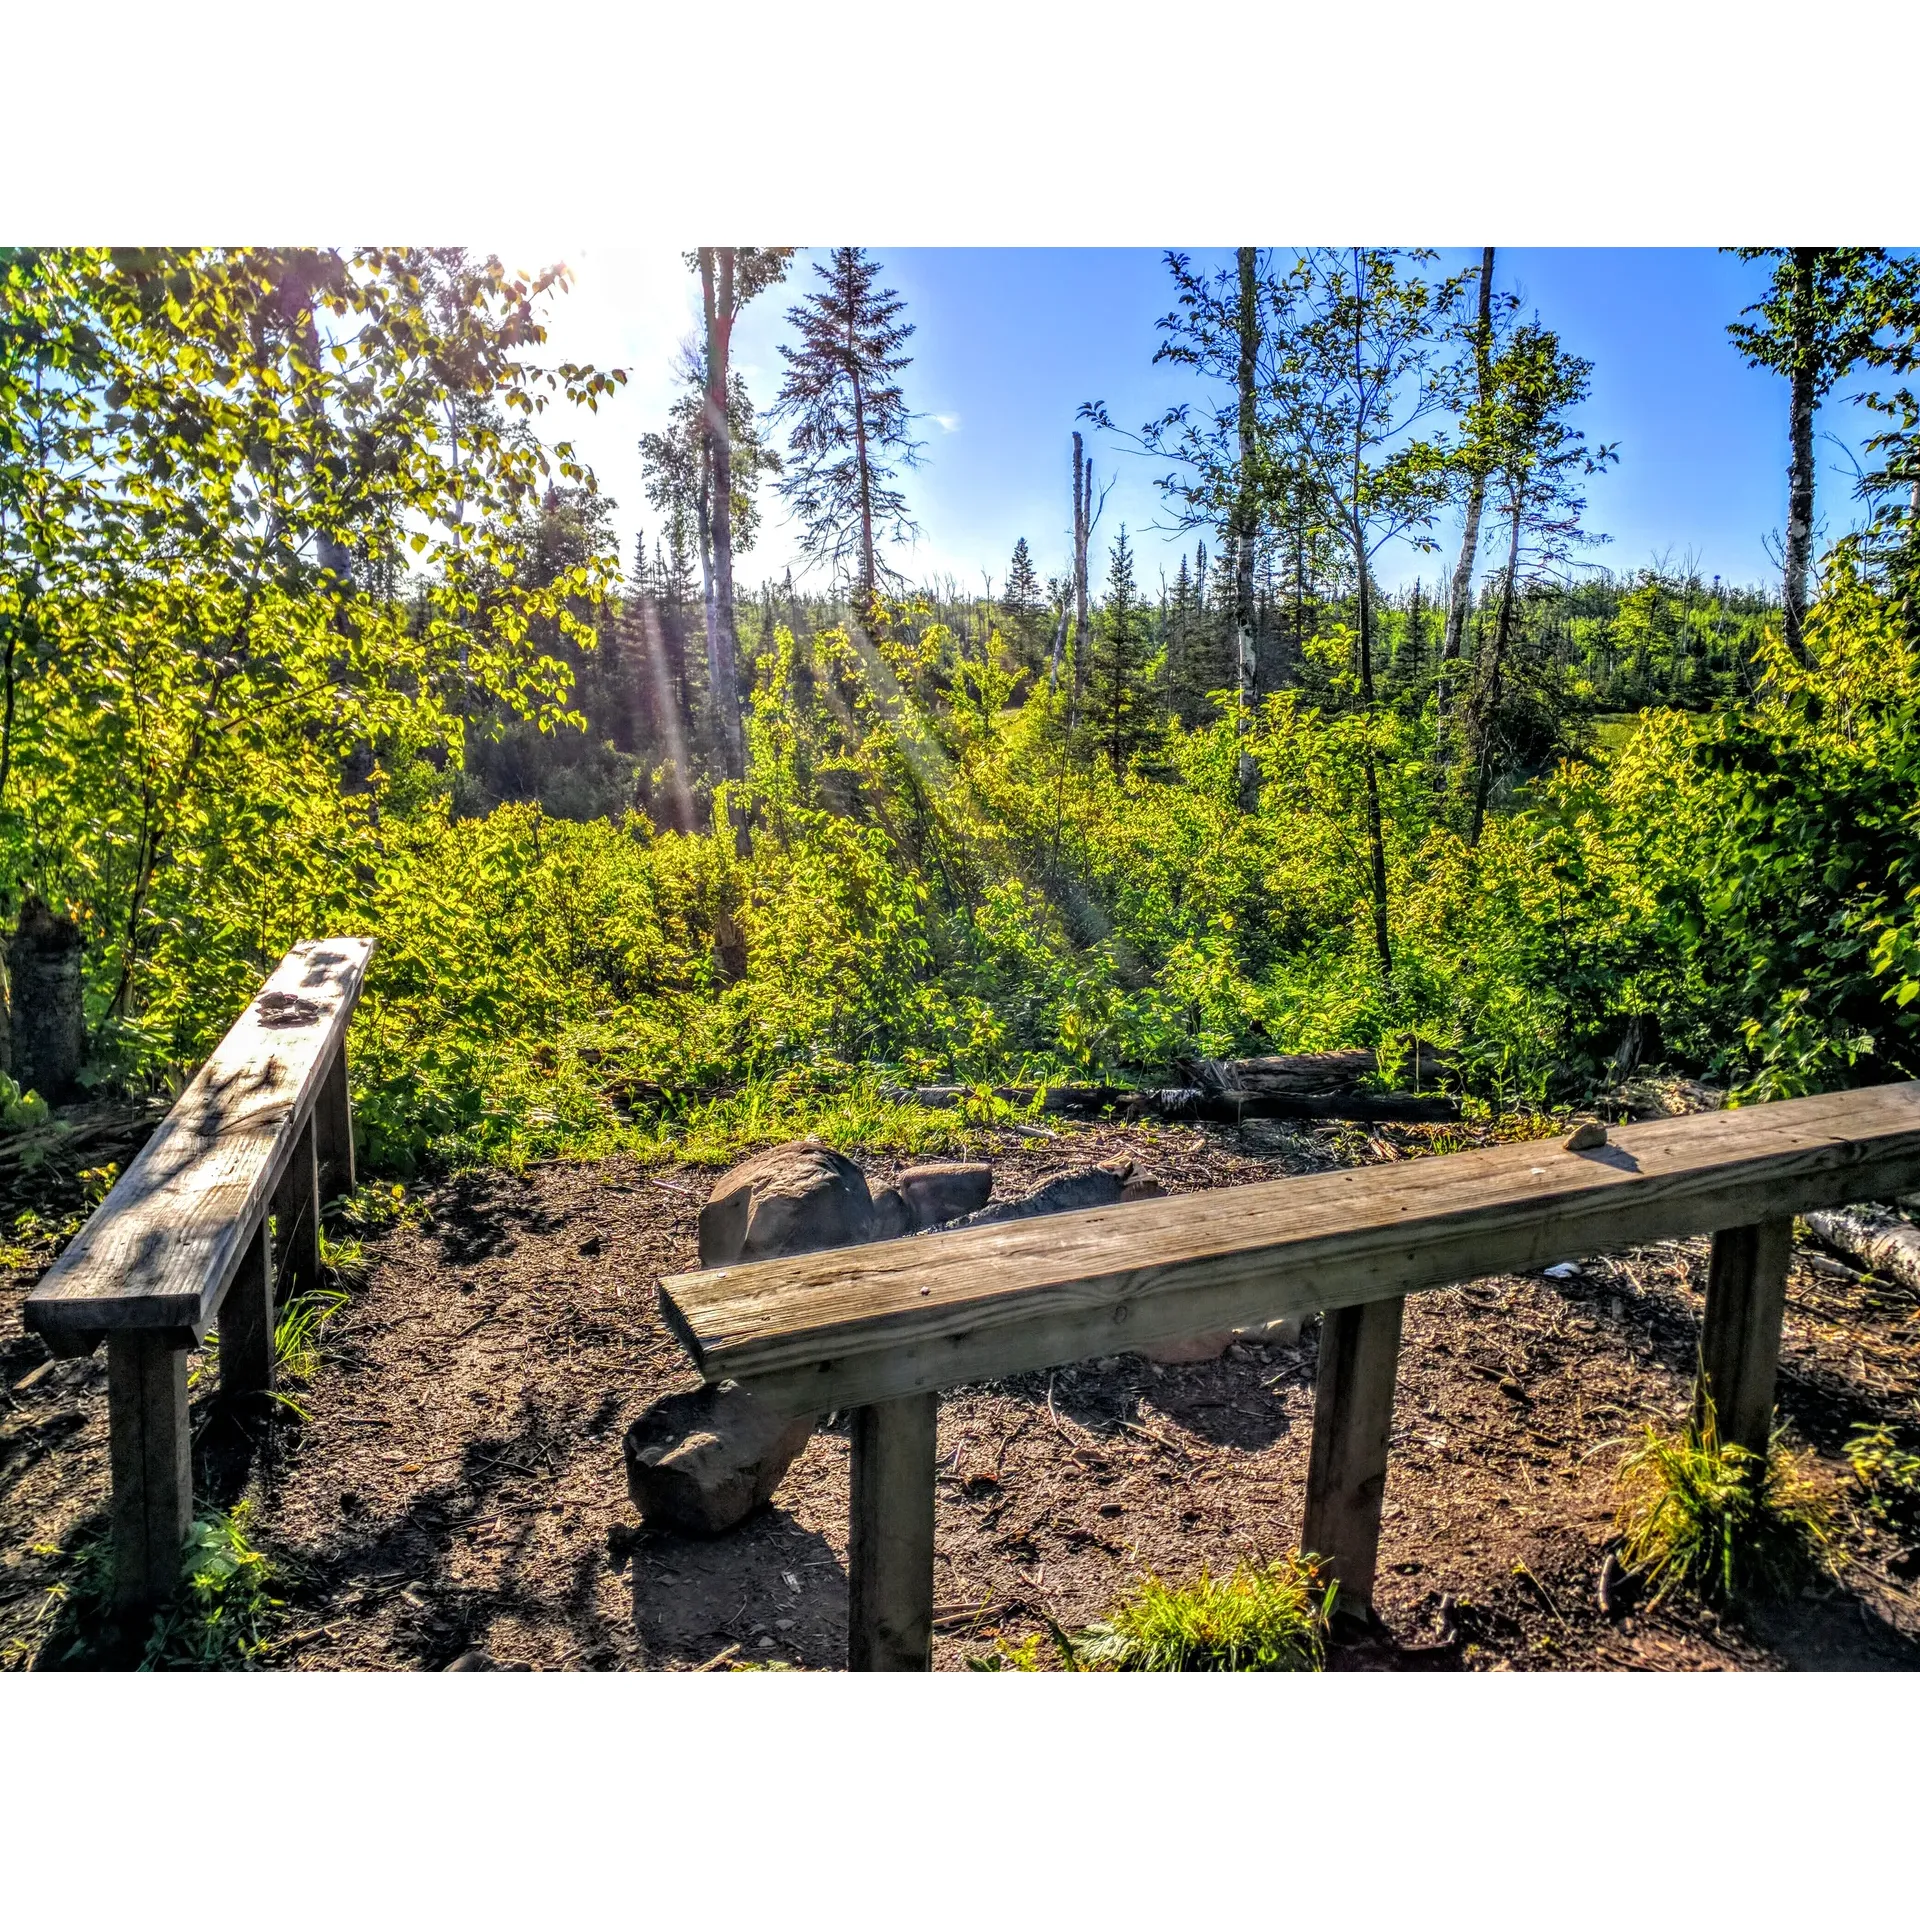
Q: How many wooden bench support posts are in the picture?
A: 7